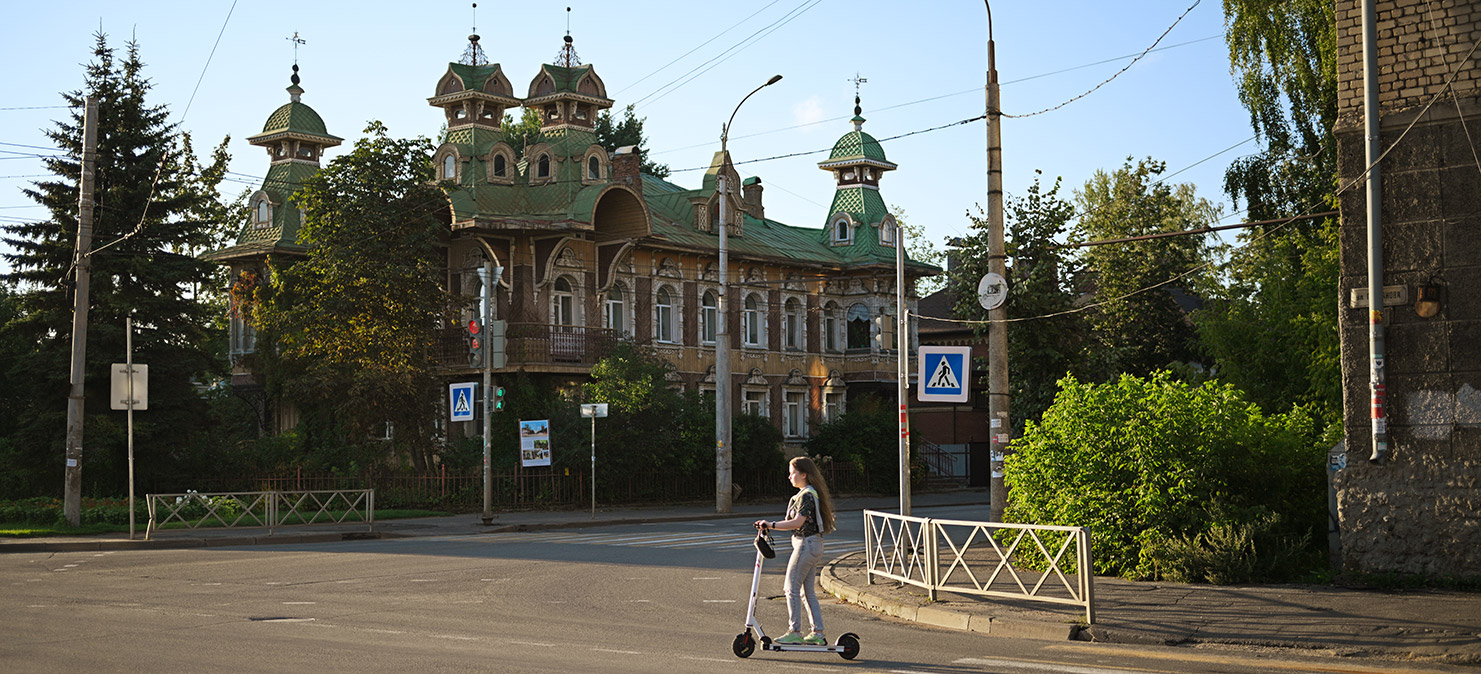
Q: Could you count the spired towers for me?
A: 4